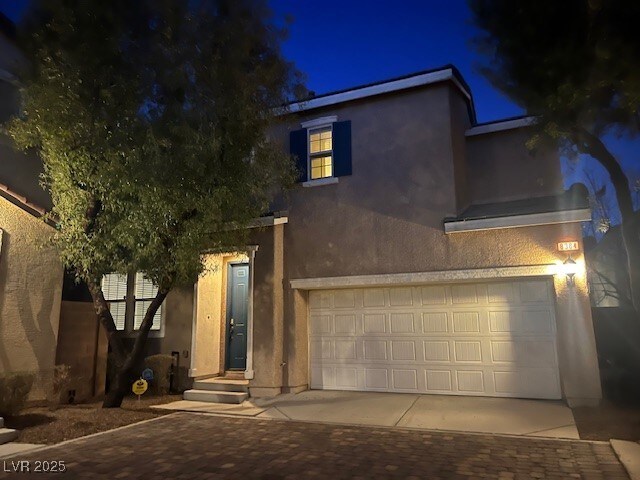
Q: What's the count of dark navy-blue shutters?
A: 2